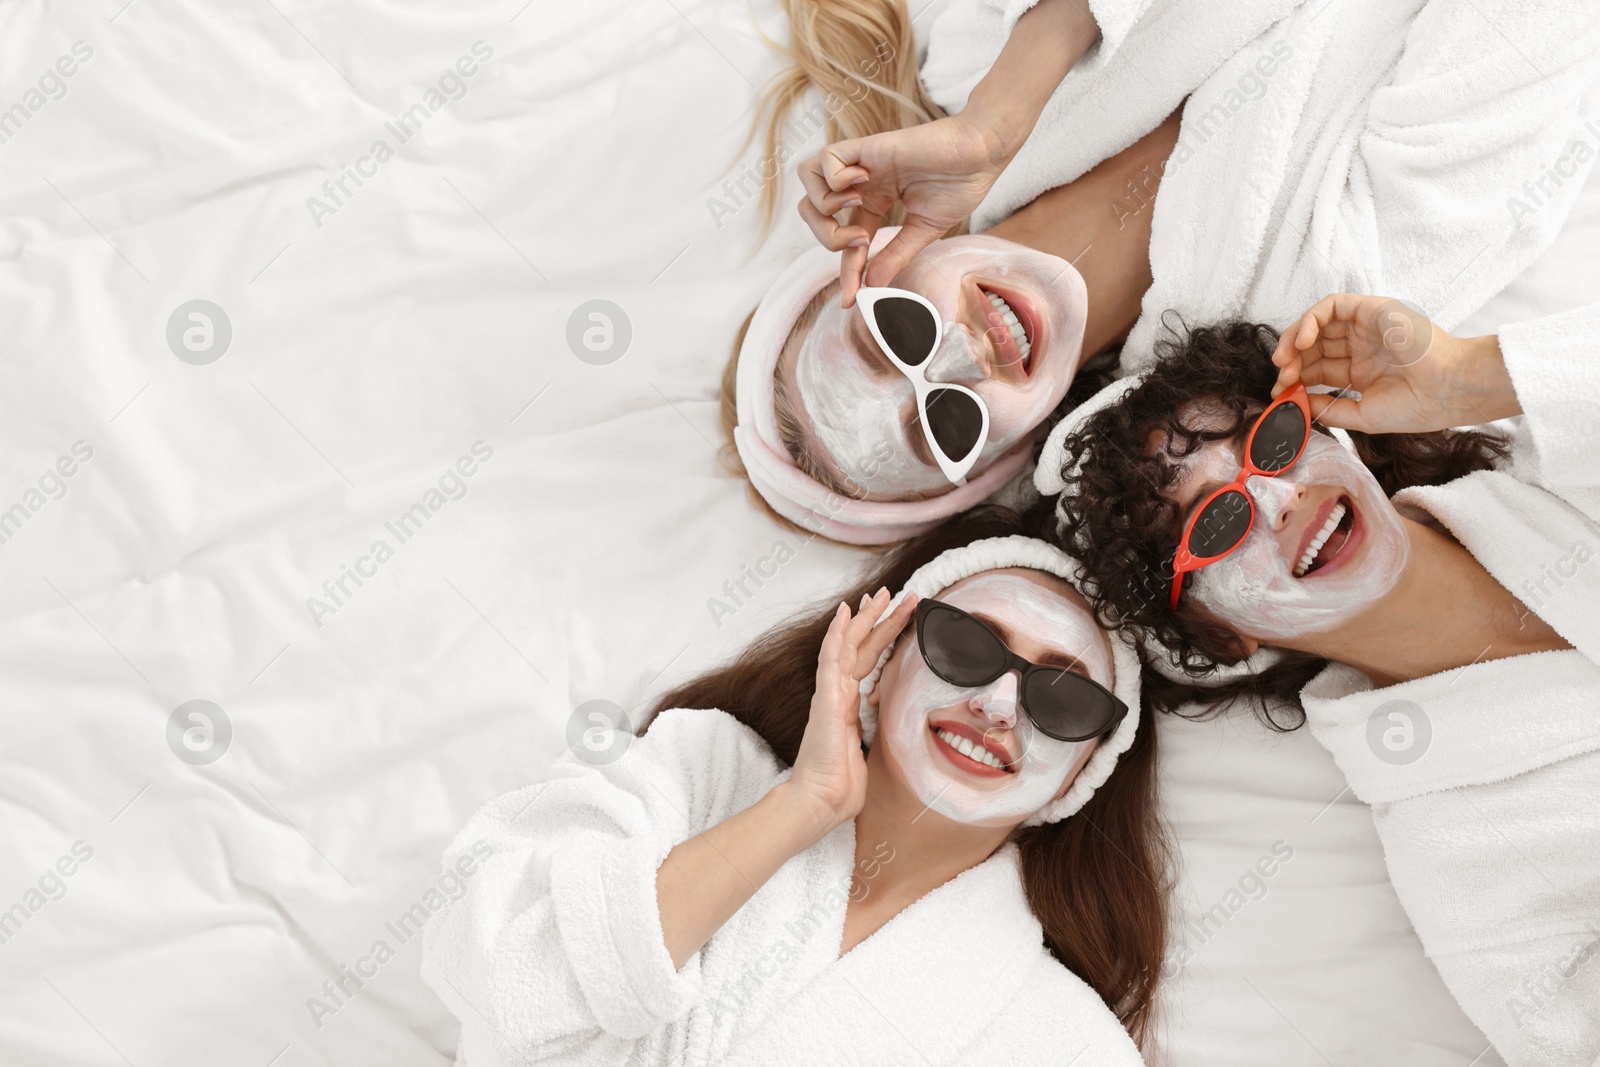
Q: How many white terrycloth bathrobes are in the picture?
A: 3